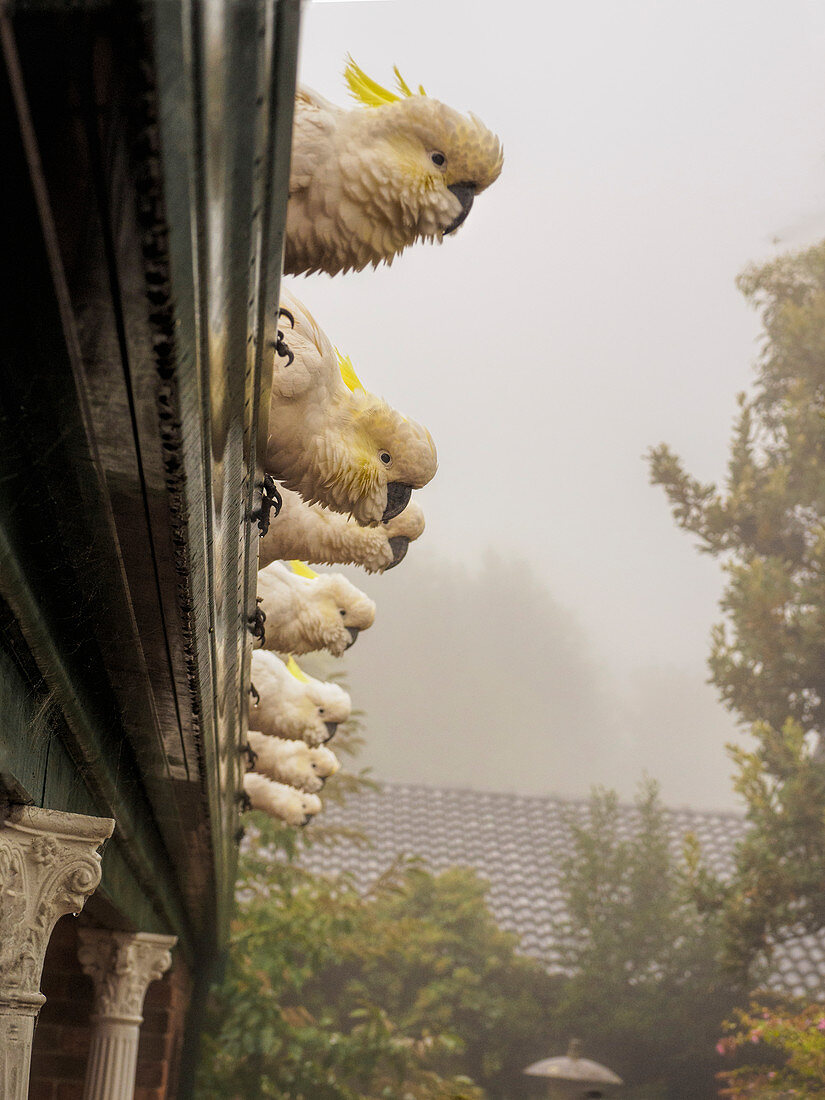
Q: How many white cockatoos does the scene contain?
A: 7